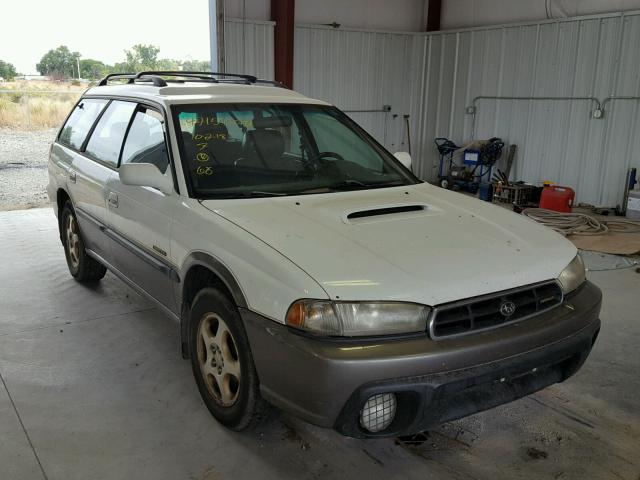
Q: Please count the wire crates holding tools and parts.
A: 1